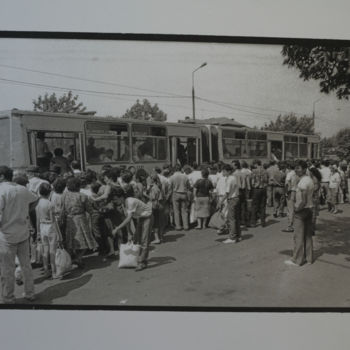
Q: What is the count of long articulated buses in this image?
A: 1